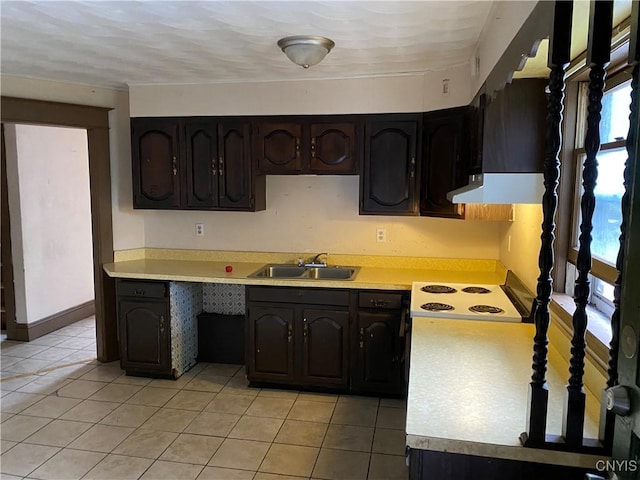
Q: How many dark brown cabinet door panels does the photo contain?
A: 11